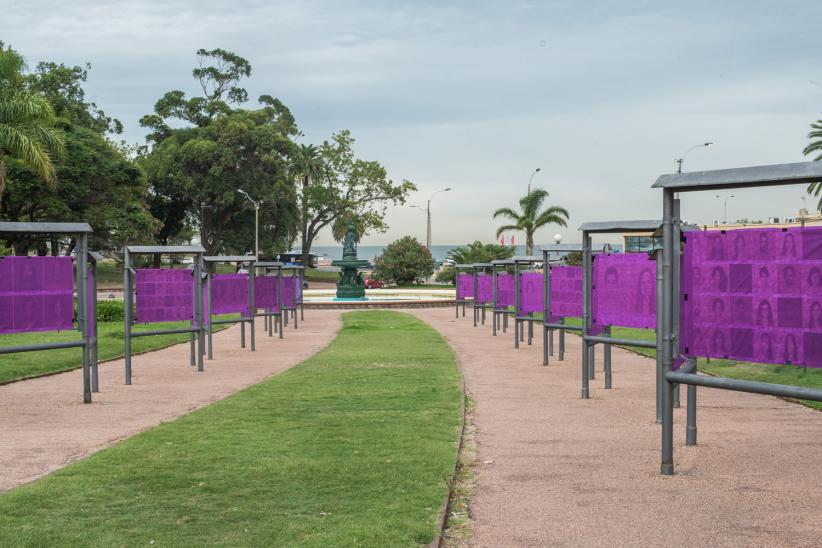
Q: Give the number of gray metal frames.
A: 12